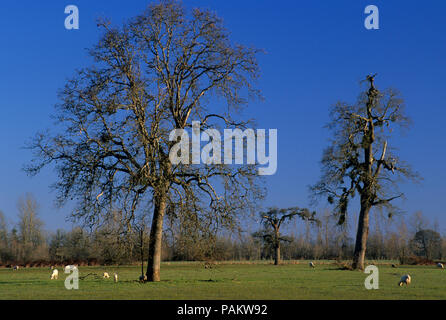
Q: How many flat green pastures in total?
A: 1